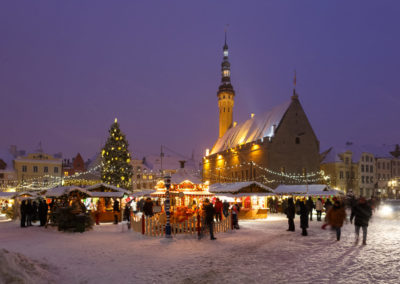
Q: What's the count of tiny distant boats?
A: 0